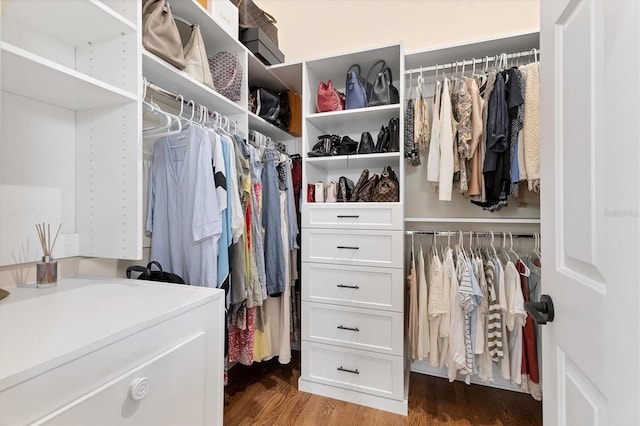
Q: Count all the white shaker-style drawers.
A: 5